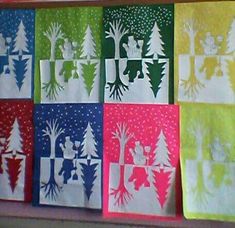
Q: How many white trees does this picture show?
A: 13